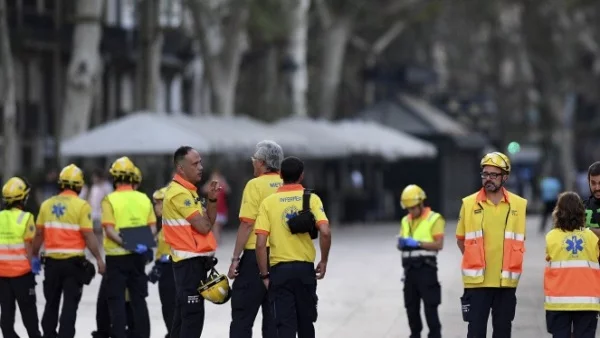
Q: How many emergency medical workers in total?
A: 11